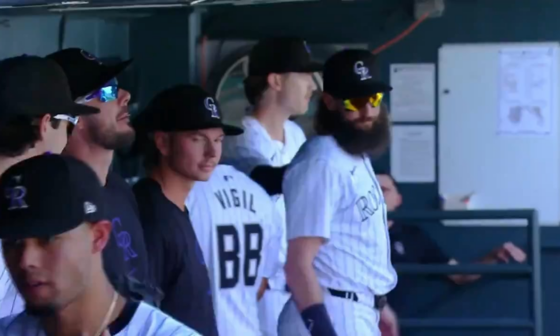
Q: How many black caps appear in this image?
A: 6